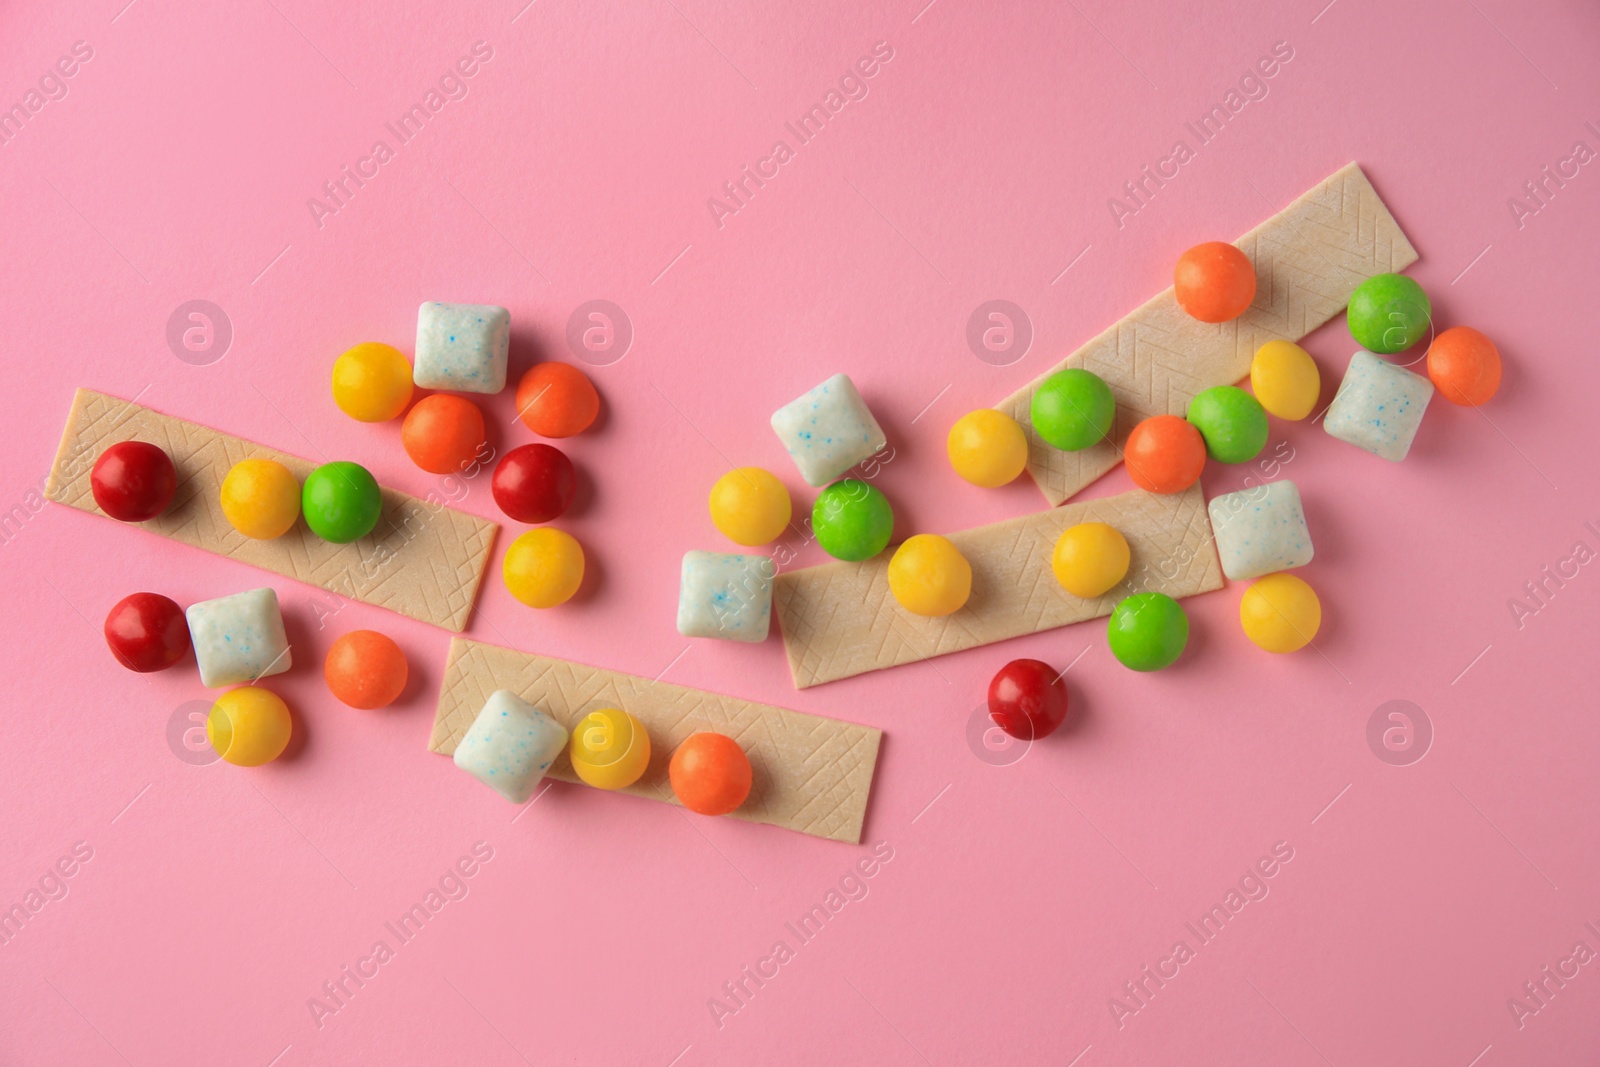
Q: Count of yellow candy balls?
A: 11